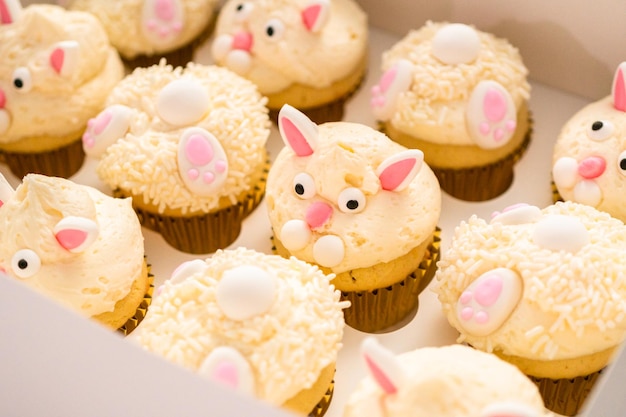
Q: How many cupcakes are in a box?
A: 11